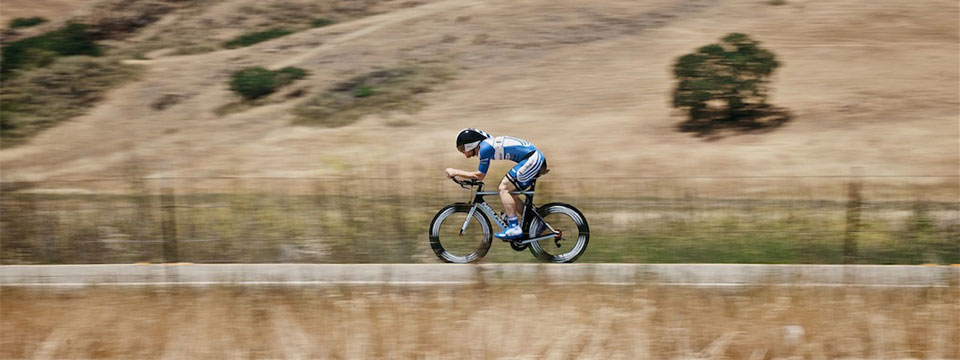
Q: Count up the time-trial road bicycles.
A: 1